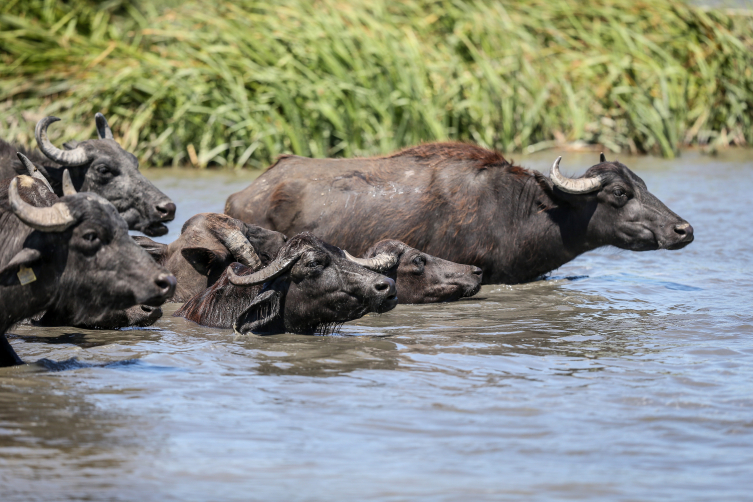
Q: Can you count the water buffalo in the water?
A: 7